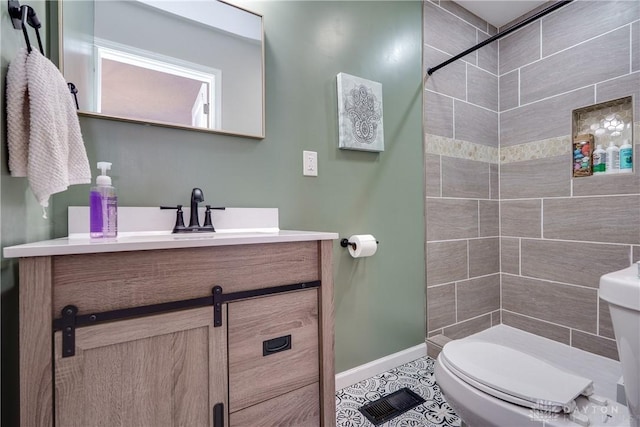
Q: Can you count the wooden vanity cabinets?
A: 1